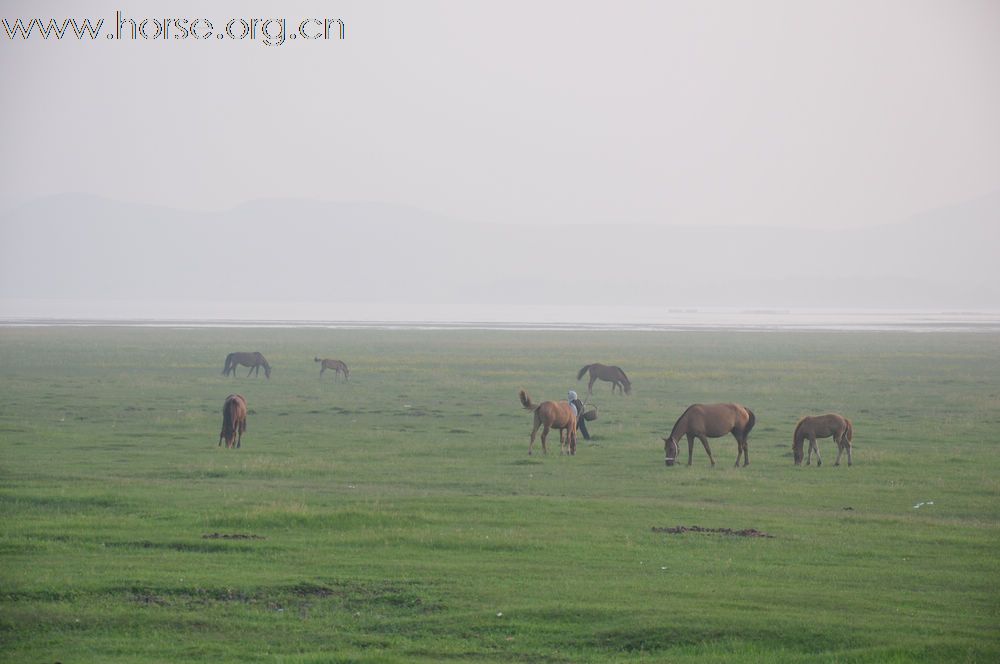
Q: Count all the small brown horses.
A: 2